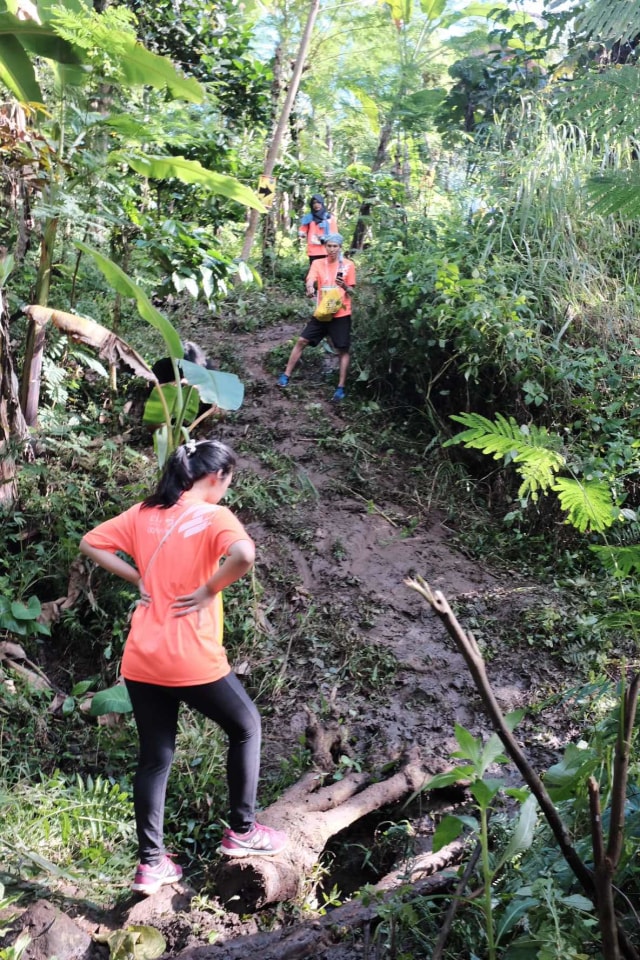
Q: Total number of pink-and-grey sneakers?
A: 2